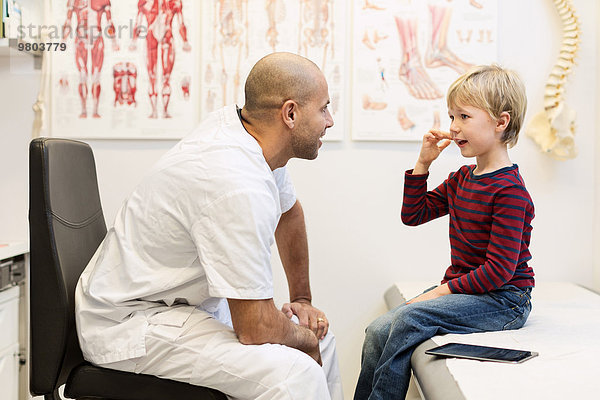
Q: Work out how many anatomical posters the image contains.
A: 3